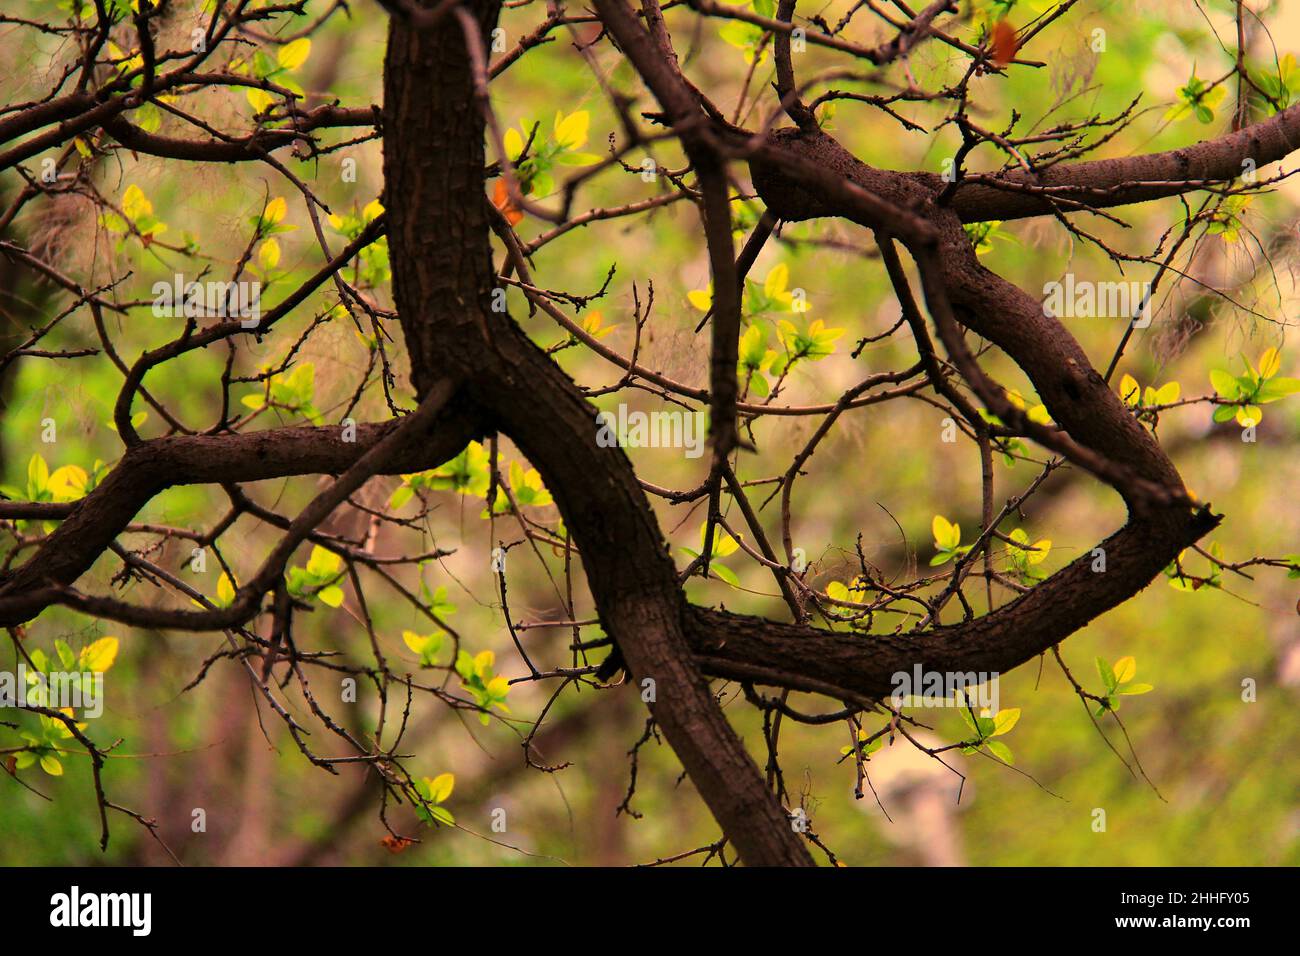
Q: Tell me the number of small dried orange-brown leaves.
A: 3